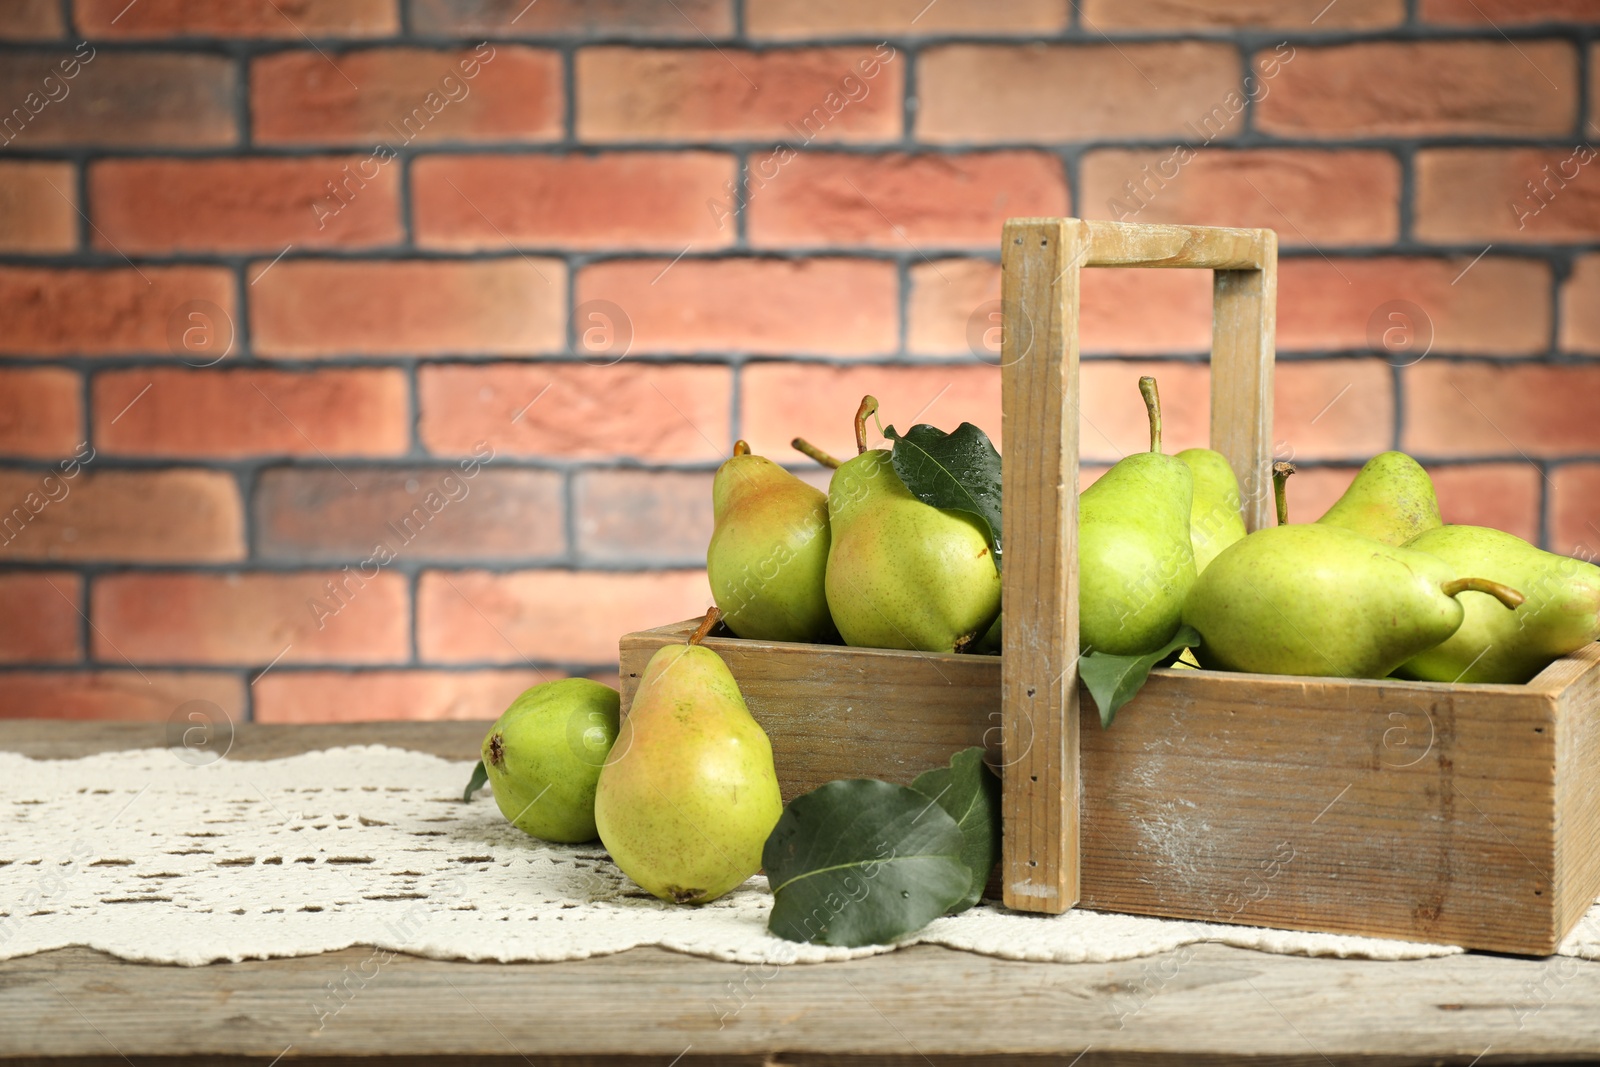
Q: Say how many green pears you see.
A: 9